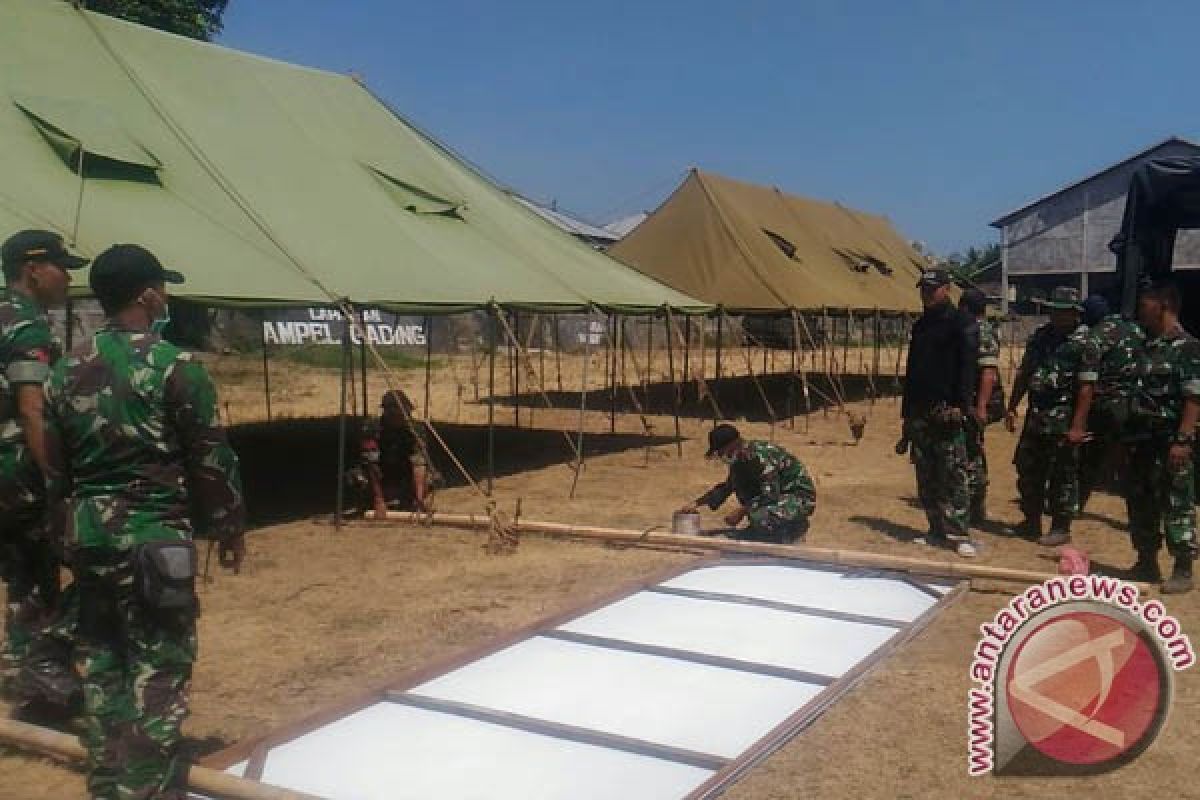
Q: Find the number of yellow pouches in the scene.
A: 0